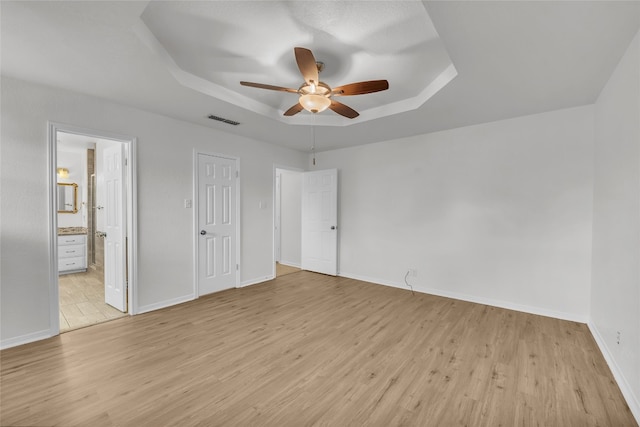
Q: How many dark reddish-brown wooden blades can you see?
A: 5